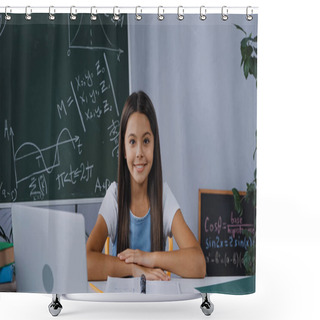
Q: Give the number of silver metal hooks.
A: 12